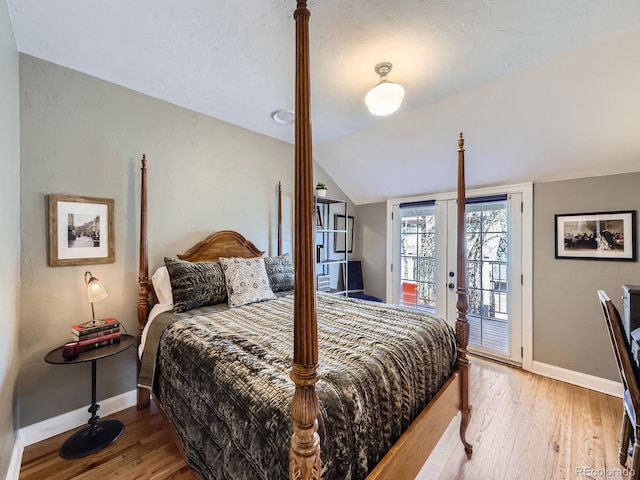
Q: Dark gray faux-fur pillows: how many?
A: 2